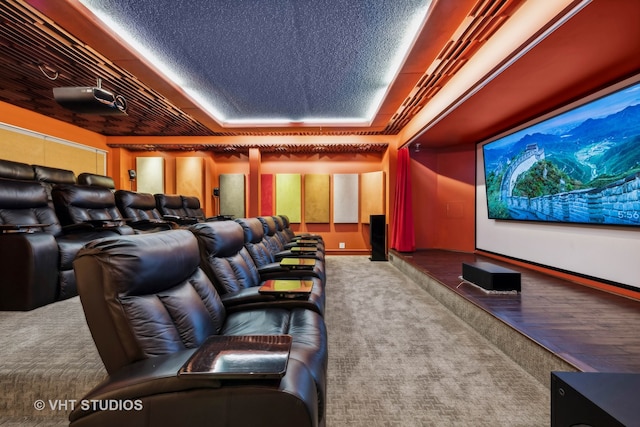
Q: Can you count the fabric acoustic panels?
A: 8